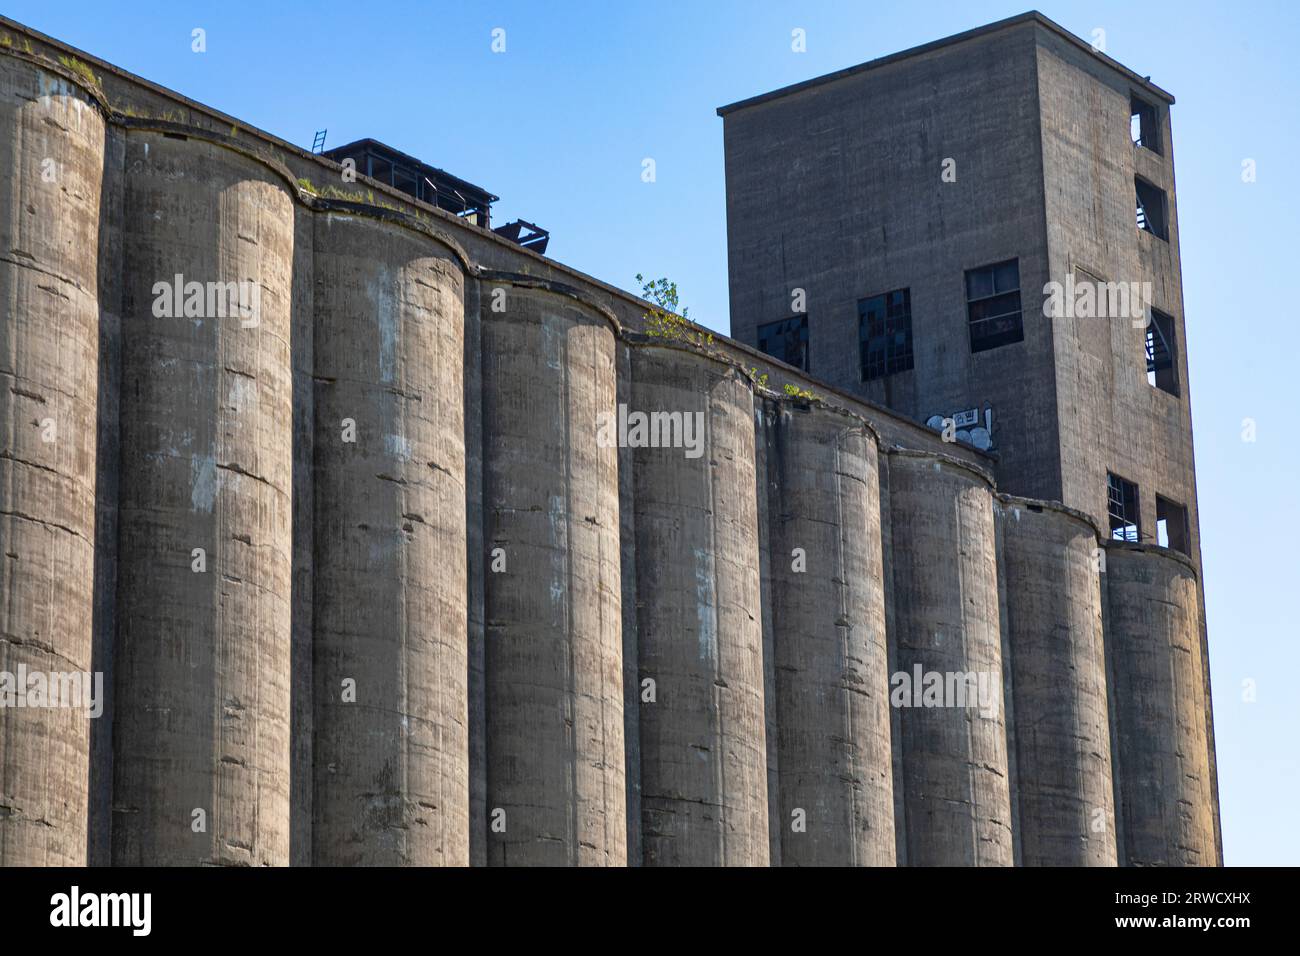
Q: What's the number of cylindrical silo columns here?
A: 9